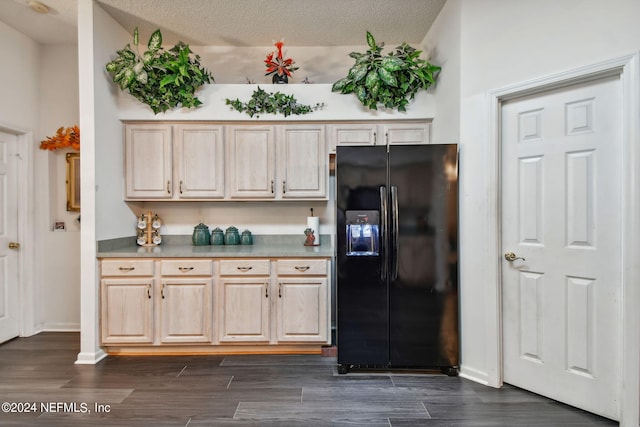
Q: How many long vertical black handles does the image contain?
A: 2